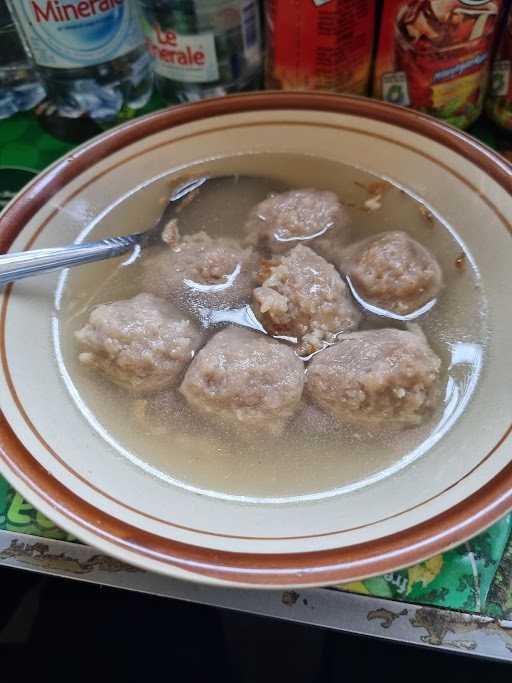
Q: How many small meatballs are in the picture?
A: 7